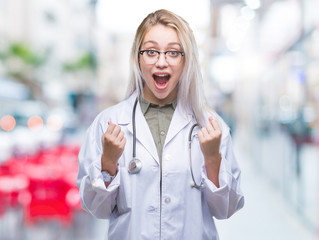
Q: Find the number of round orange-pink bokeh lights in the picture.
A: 3